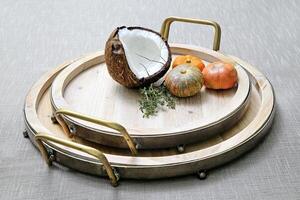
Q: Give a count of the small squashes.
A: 3